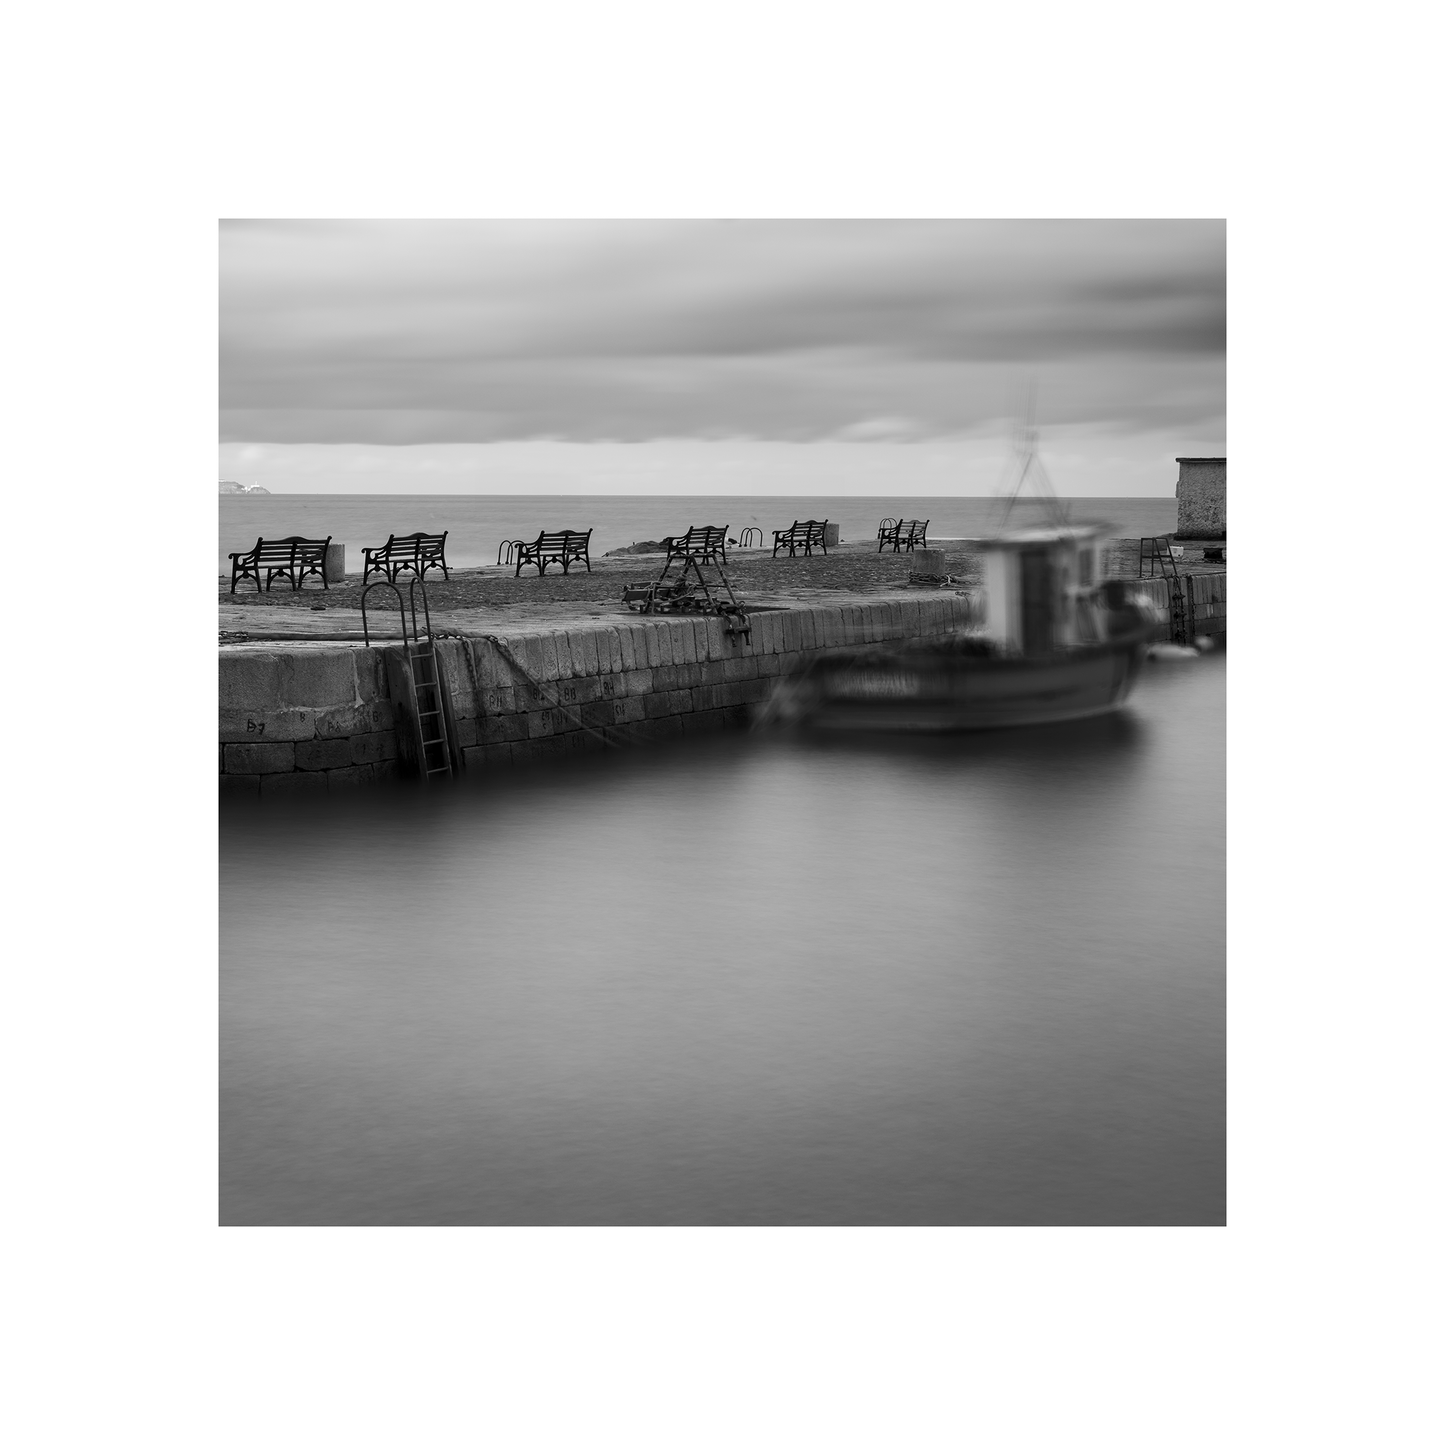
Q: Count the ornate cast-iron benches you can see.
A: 6